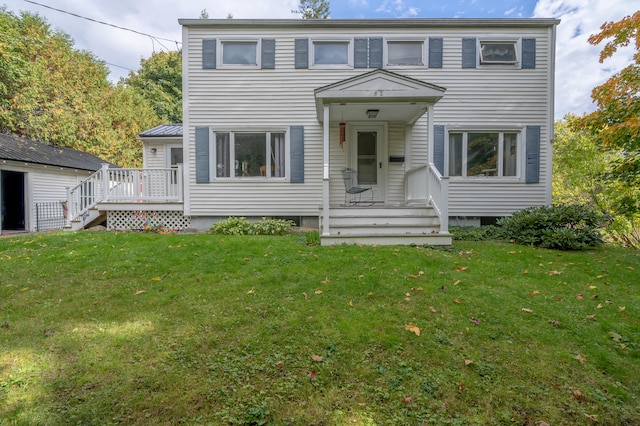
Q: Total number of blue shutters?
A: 12